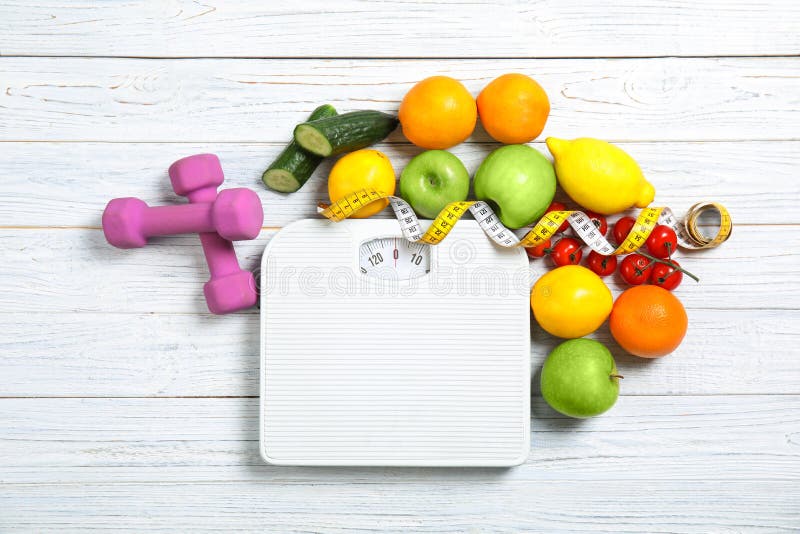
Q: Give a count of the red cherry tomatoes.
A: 9